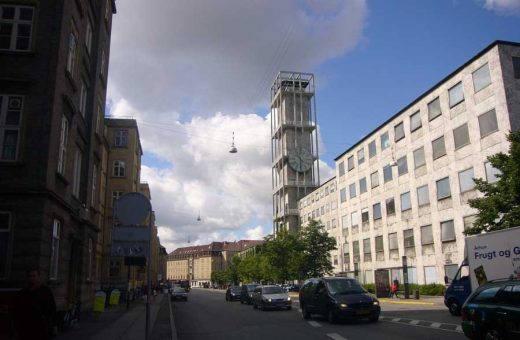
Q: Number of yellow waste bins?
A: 2